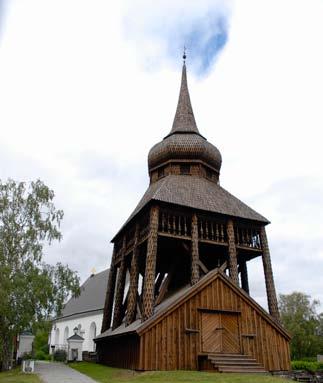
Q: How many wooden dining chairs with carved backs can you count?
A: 0